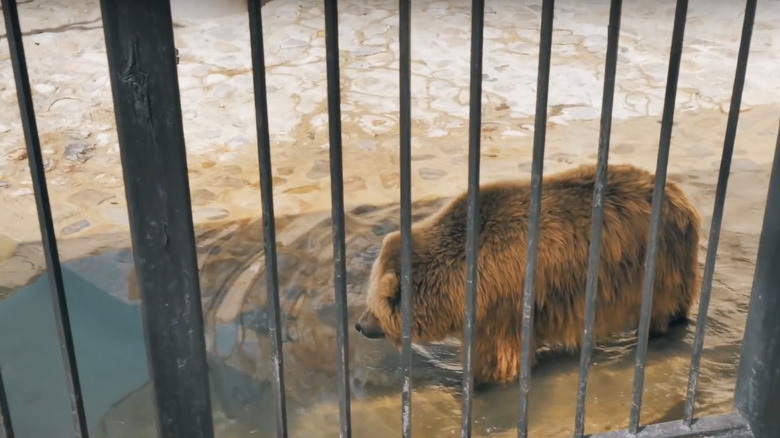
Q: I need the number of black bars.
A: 12